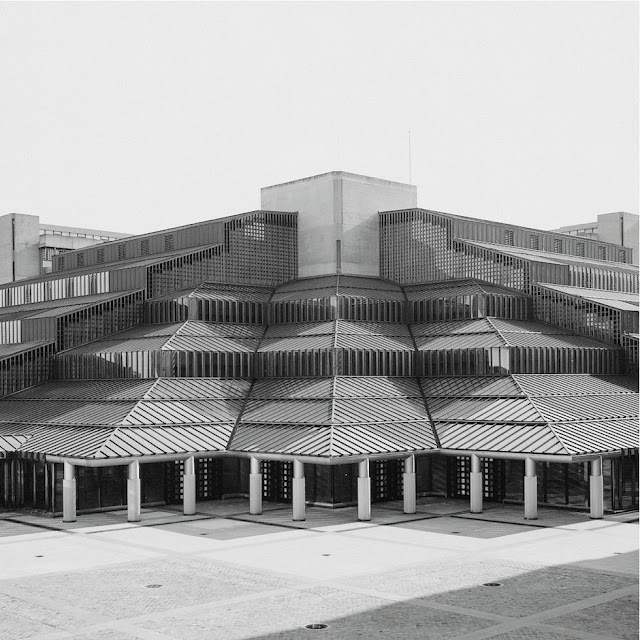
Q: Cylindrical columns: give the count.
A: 10